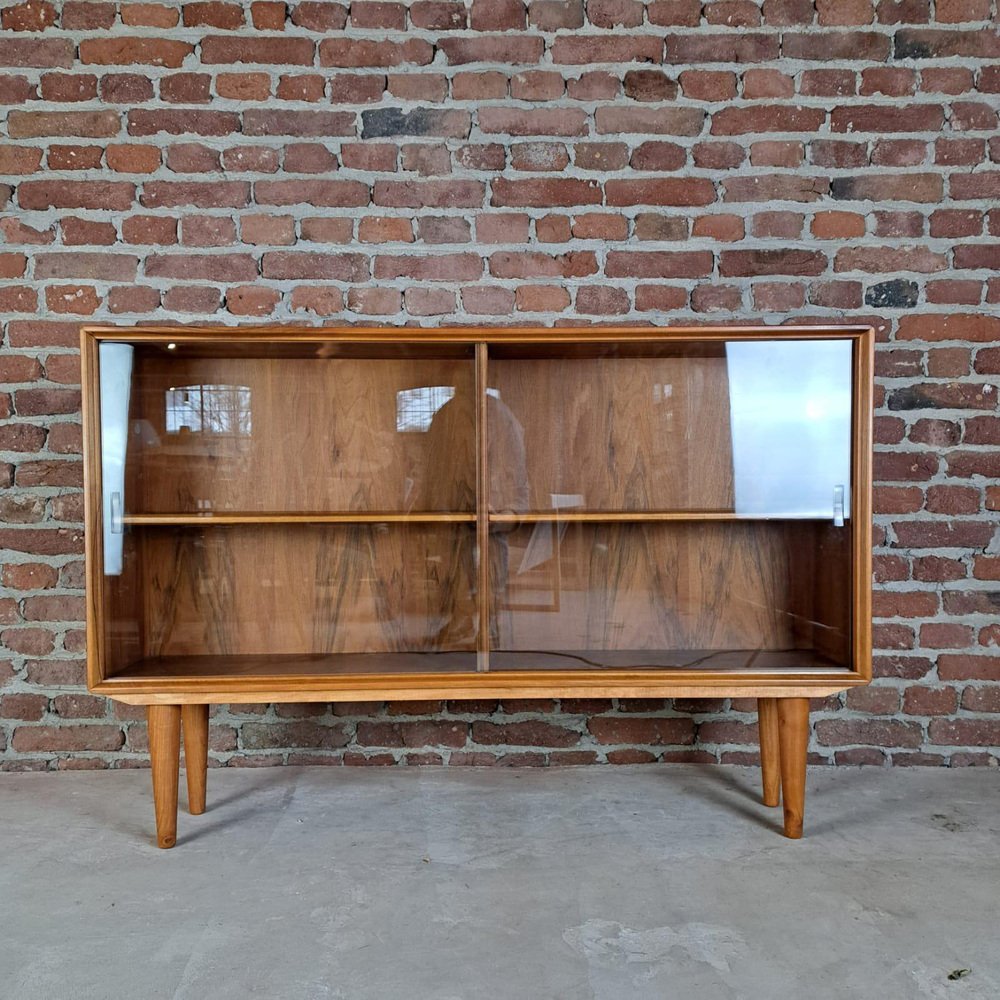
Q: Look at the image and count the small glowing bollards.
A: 0